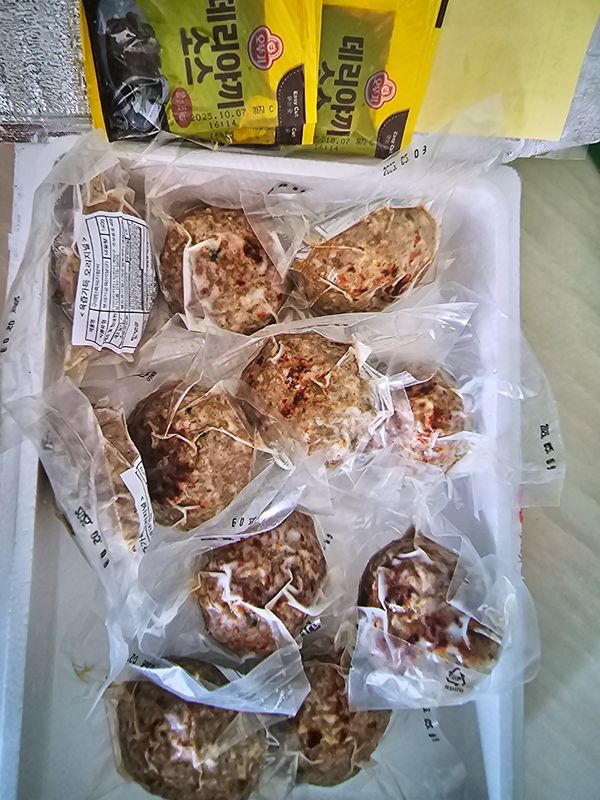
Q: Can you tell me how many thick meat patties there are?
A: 11